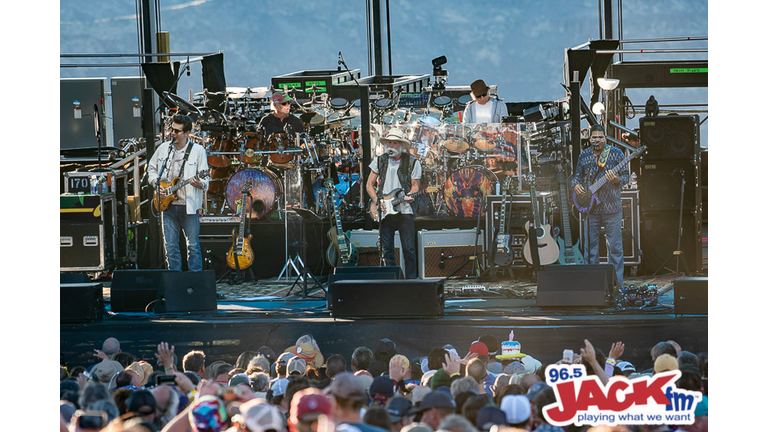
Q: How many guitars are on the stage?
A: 8